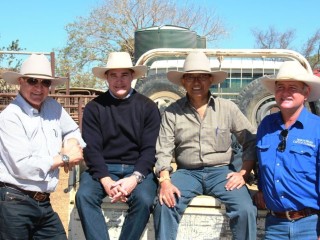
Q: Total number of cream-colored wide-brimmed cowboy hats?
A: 4